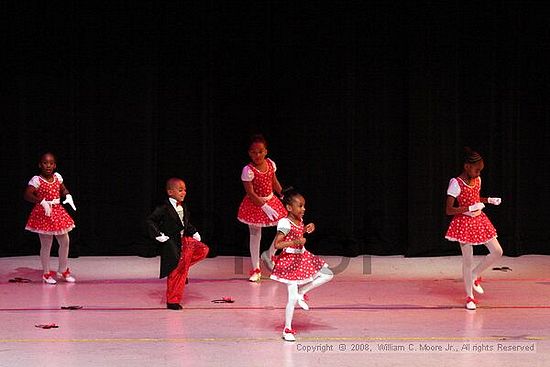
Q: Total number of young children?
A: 5